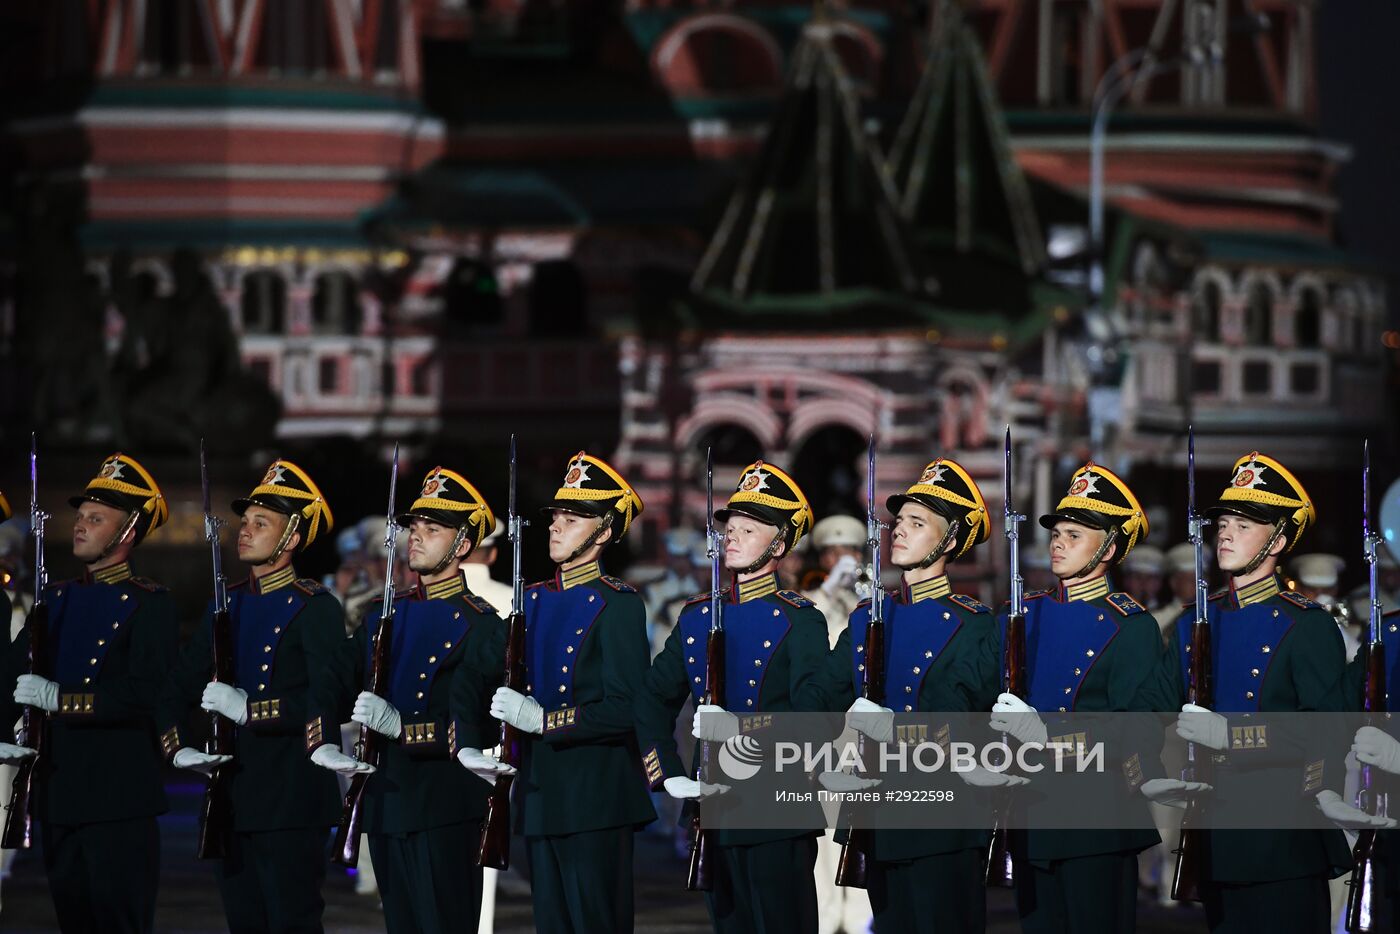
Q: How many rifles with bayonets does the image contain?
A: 9